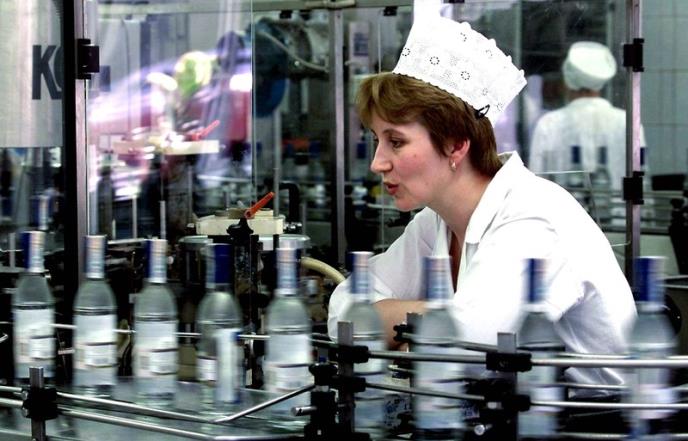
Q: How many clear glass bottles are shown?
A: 9